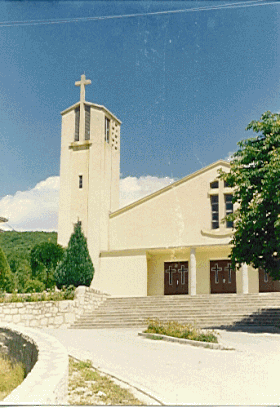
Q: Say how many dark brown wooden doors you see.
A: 3